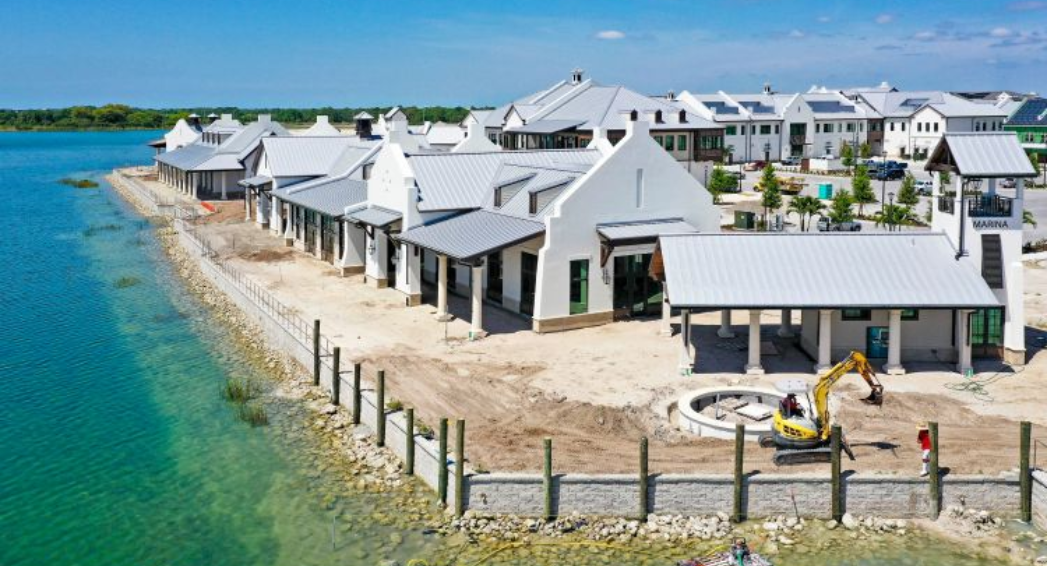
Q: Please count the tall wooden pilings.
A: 13